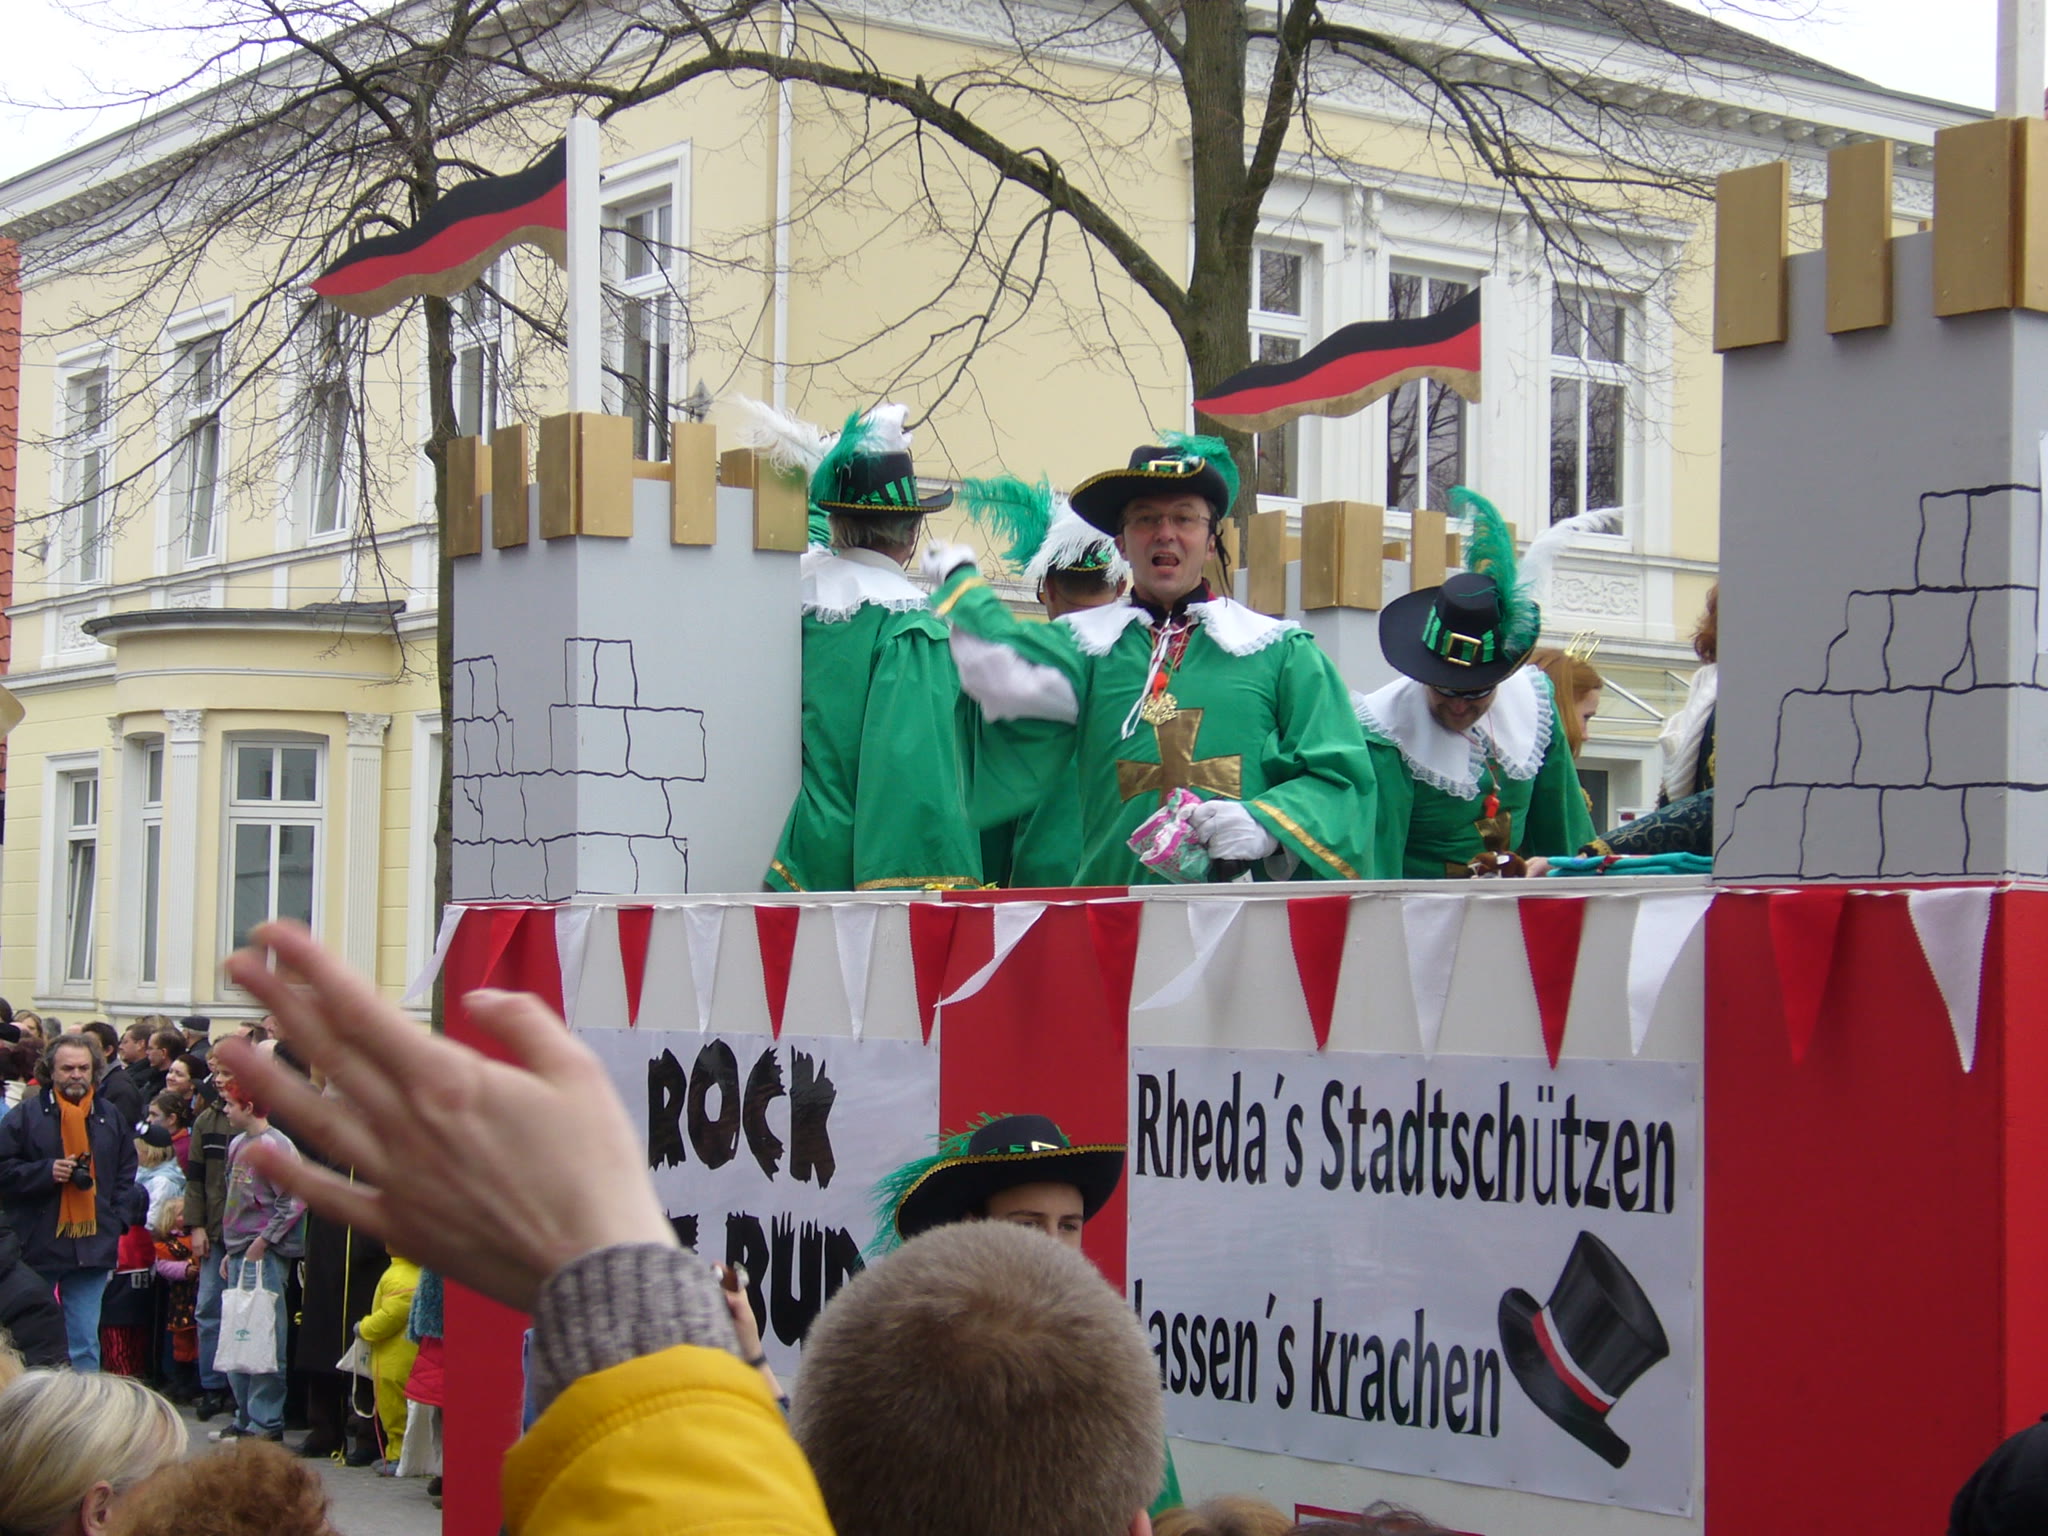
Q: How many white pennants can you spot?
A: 9